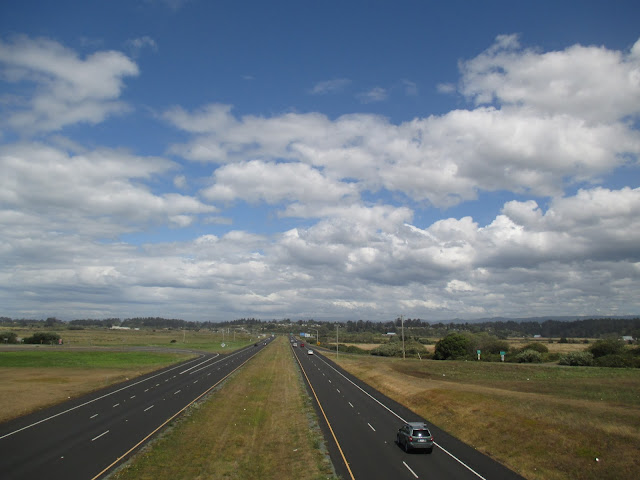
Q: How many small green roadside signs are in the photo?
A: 2